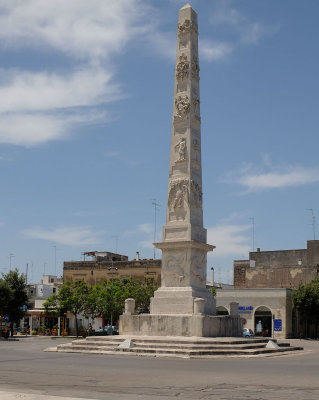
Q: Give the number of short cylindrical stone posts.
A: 3